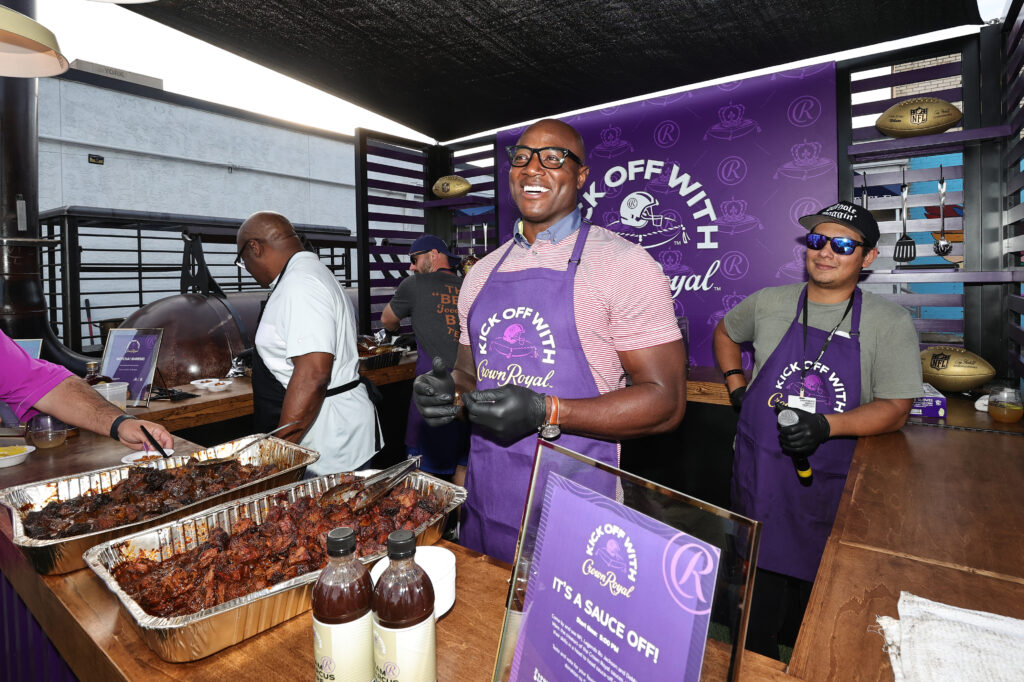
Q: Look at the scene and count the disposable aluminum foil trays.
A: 3